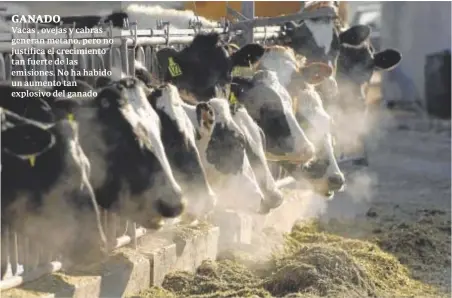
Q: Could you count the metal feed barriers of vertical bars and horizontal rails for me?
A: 1